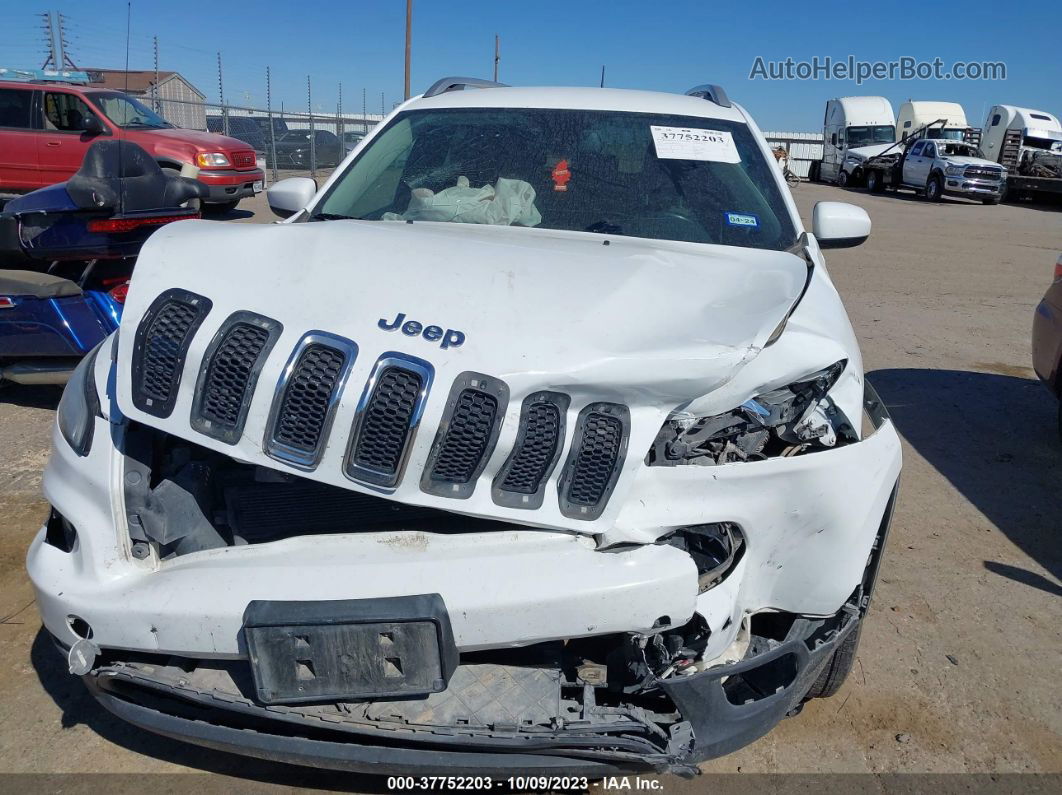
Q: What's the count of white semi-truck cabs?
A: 3